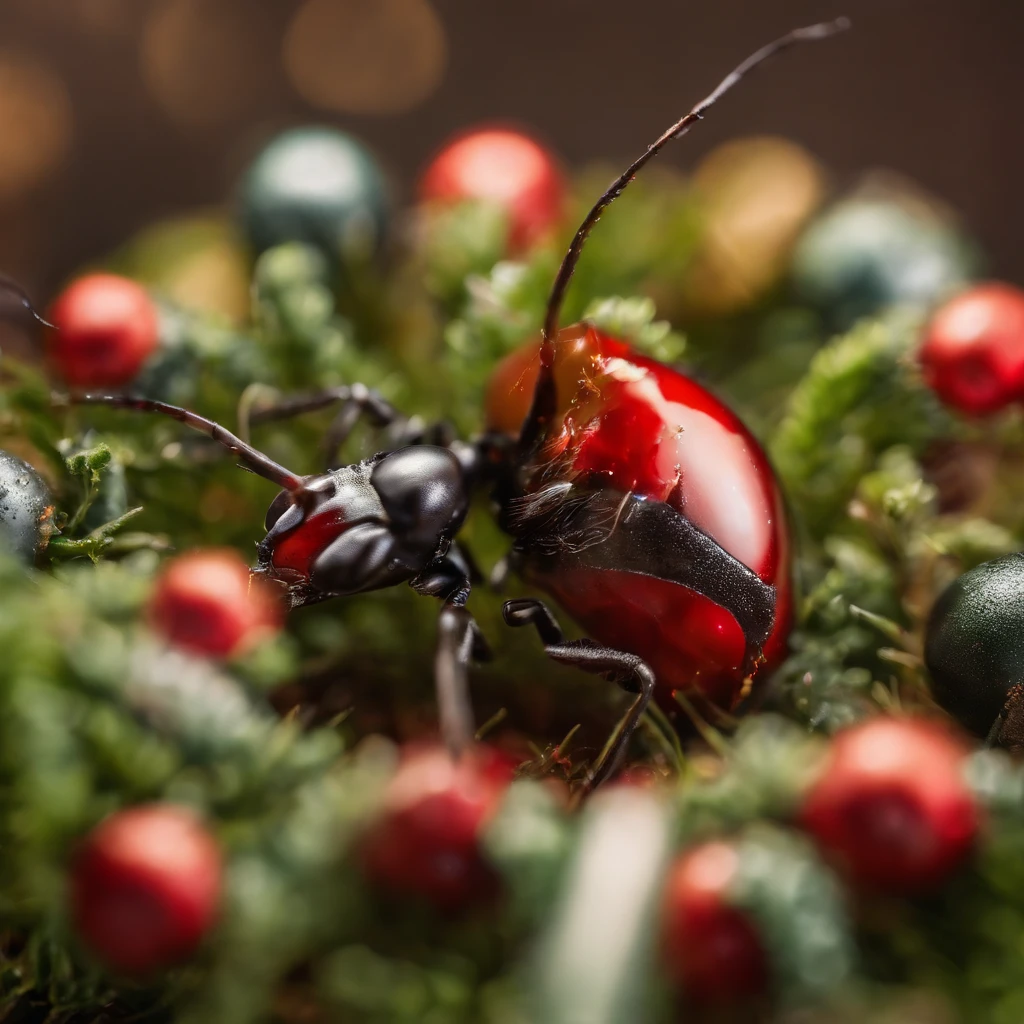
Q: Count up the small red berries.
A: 8